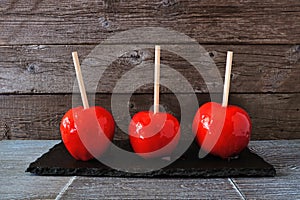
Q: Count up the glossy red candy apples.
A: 3